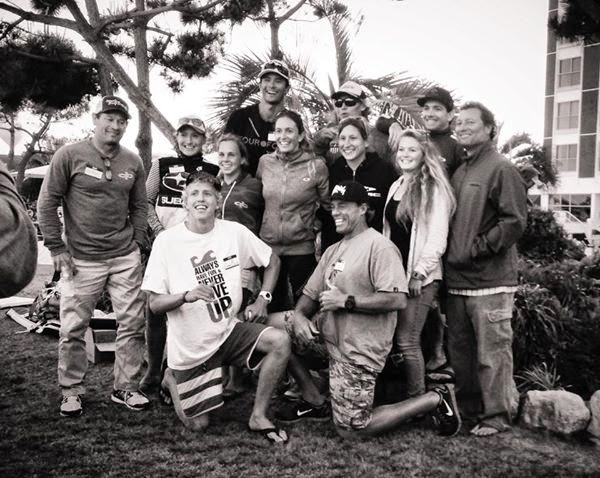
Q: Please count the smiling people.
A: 11